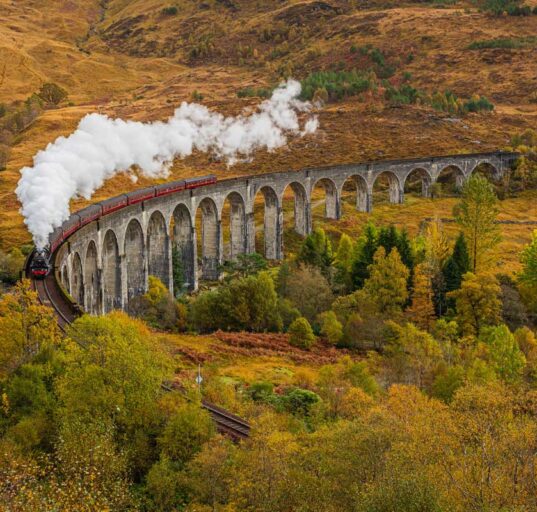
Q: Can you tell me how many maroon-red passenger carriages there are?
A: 7